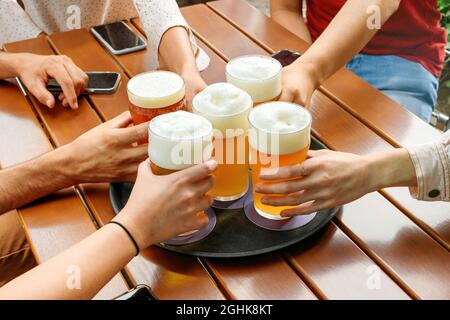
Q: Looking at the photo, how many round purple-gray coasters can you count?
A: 3